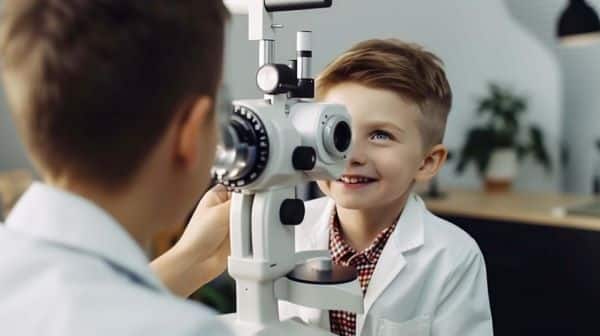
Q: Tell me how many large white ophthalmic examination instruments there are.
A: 1